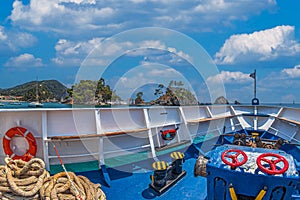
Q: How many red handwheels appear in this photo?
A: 2